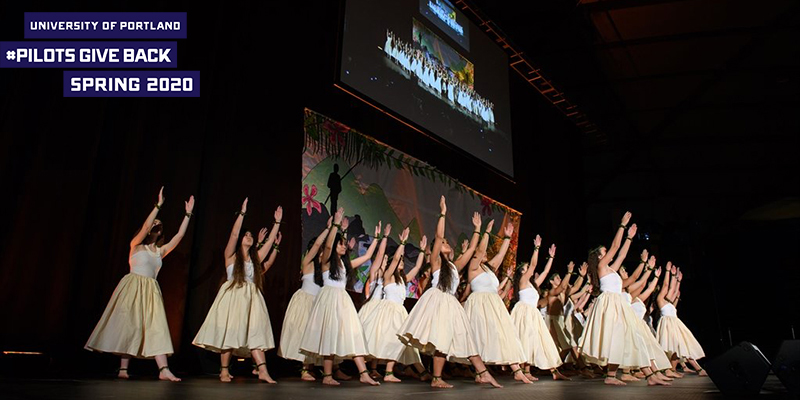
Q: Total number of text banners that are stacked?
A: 3